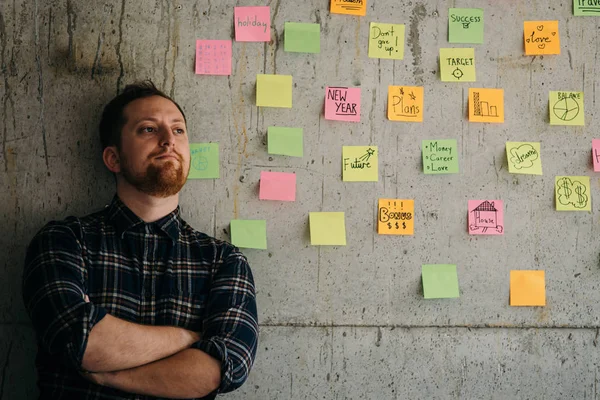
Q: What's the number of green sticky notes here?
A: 8